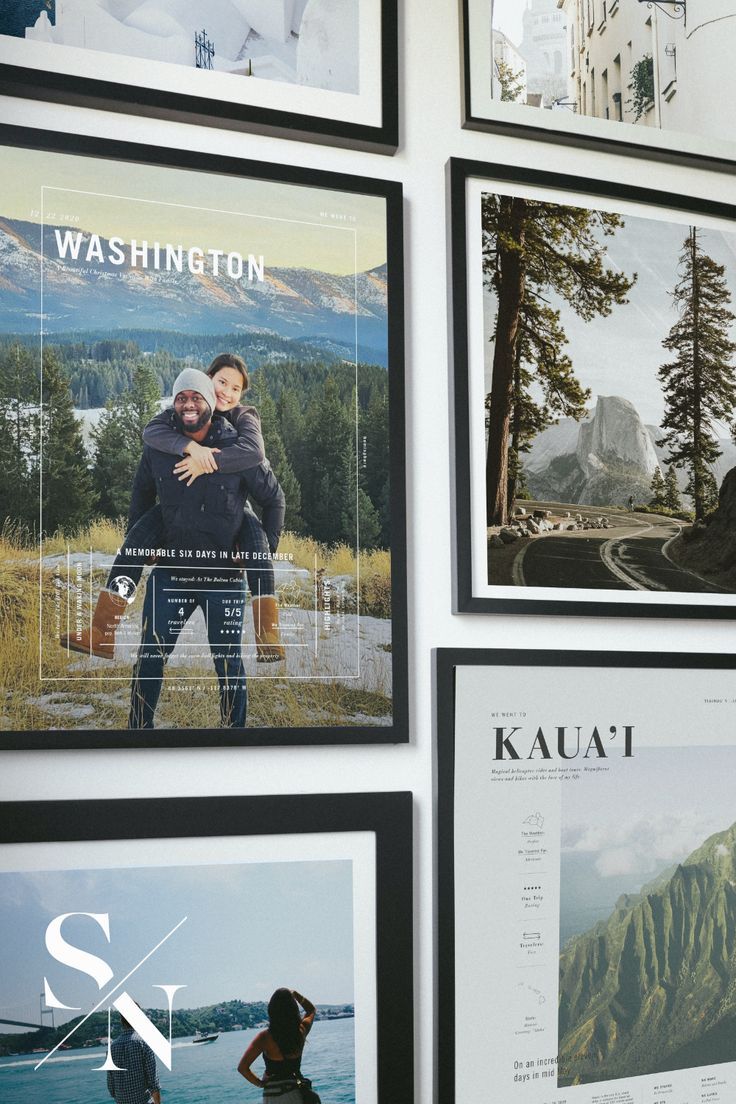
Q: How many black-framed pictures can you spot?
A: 6